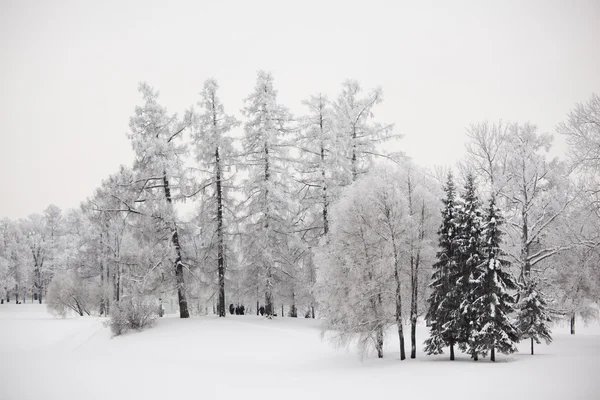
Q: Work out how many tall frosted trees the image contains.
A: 5